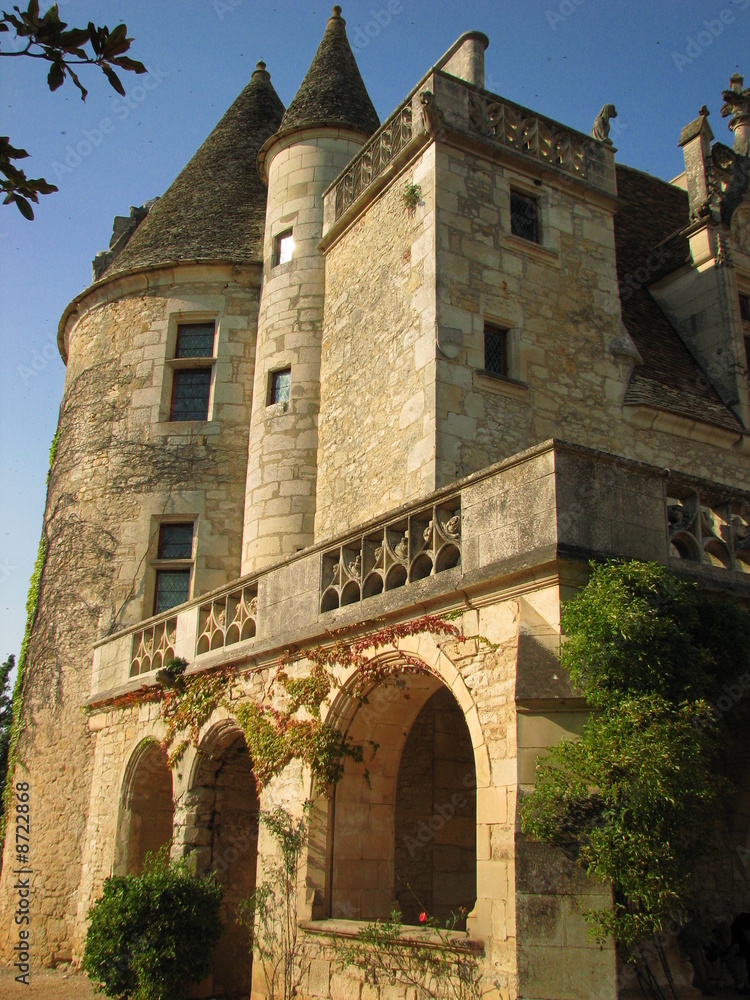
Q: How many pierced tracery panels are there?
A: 6